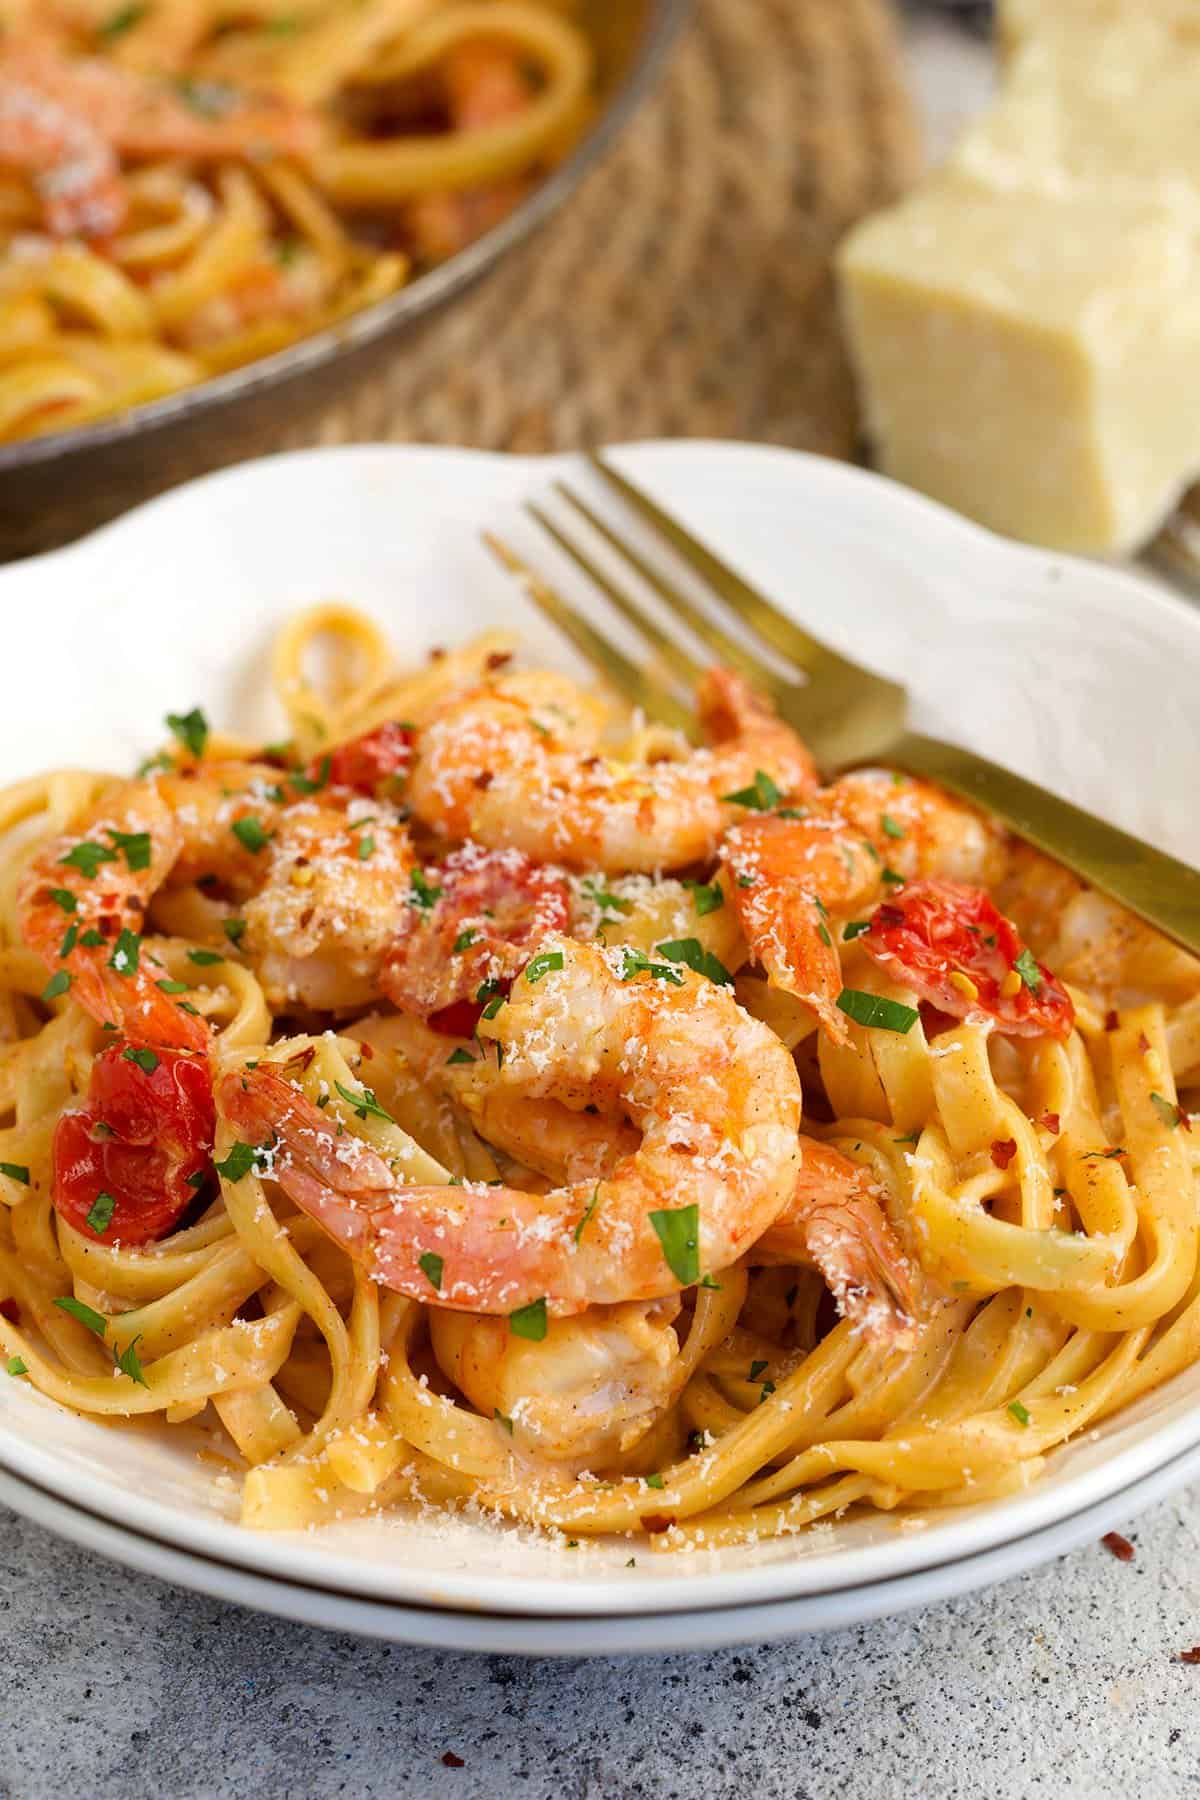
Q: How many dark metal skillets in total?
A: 1